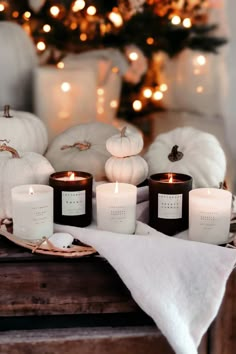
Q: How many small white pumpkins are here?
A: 2